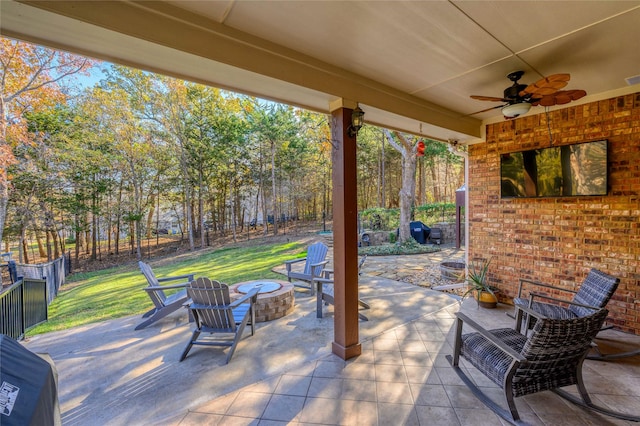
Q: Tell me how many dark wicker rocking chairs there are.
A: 2